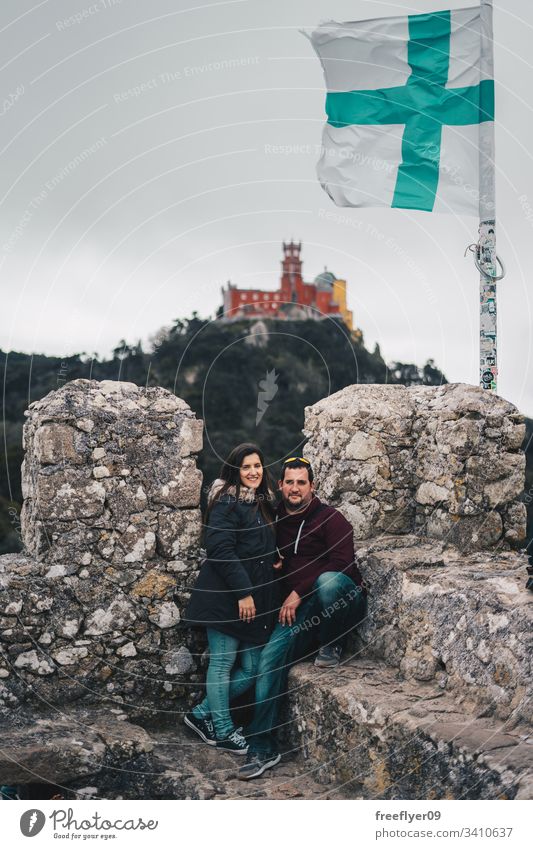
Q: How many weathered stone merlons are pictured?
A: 2